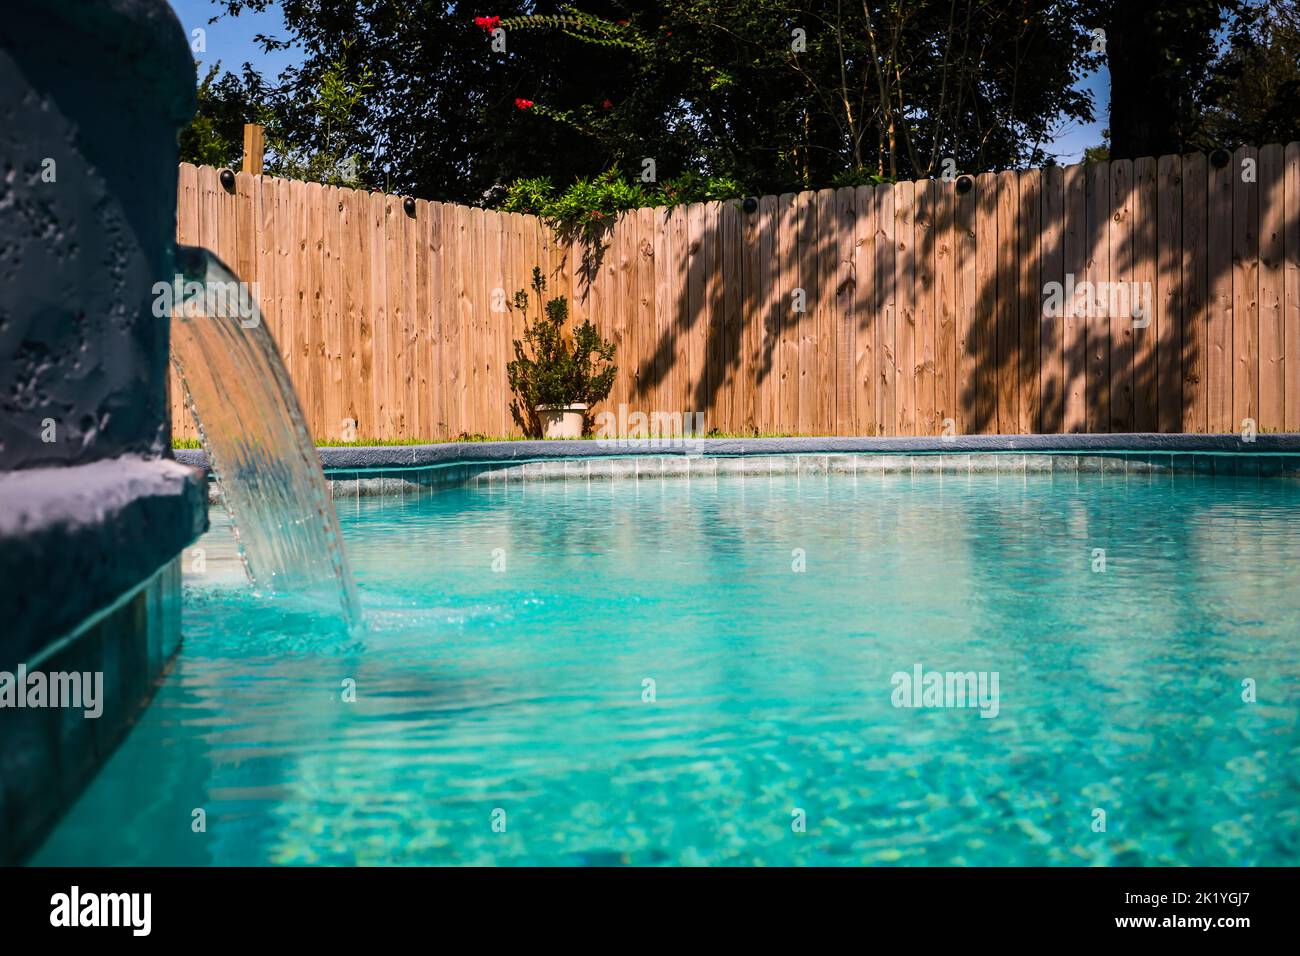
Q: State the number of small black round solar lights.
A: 5